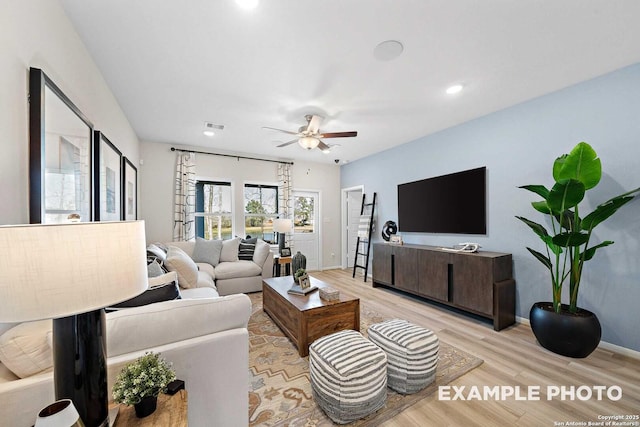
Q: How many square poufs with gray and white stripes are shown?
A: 2